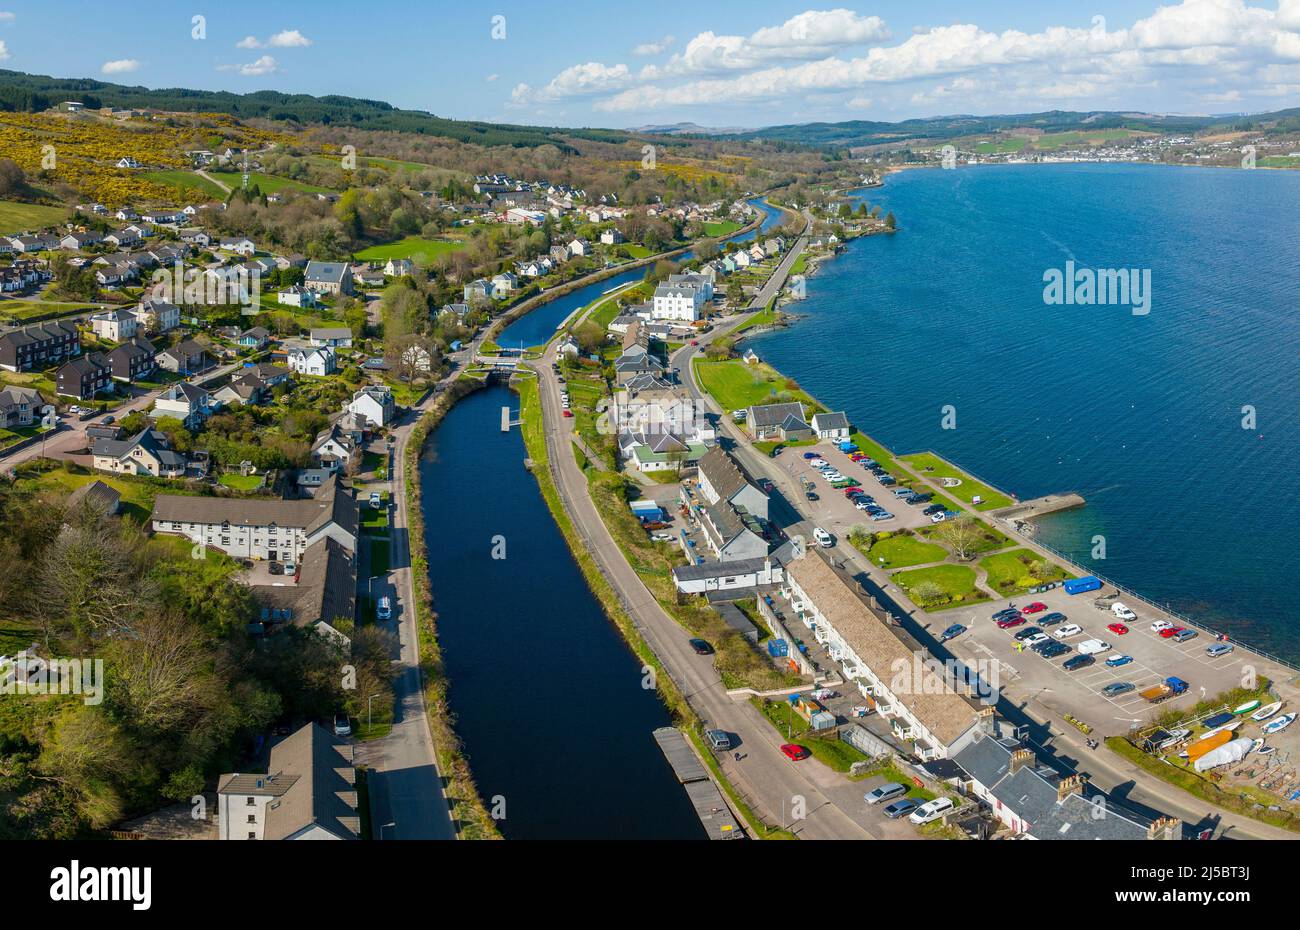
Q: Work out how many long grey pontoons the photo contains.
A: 2